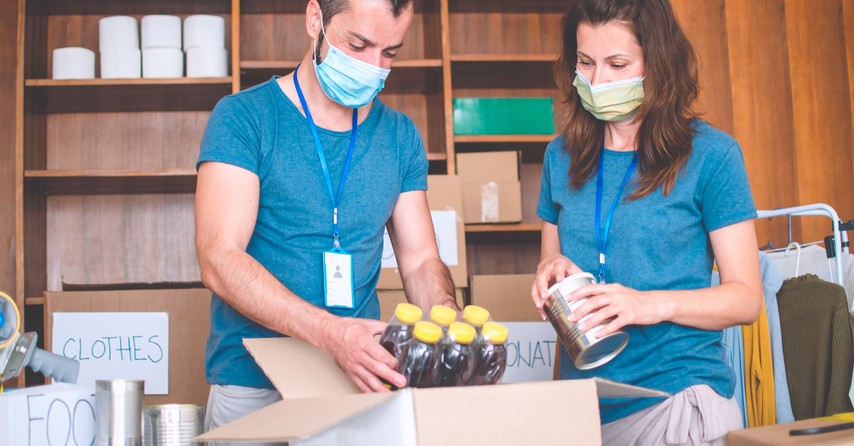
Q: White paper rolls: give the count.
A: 7